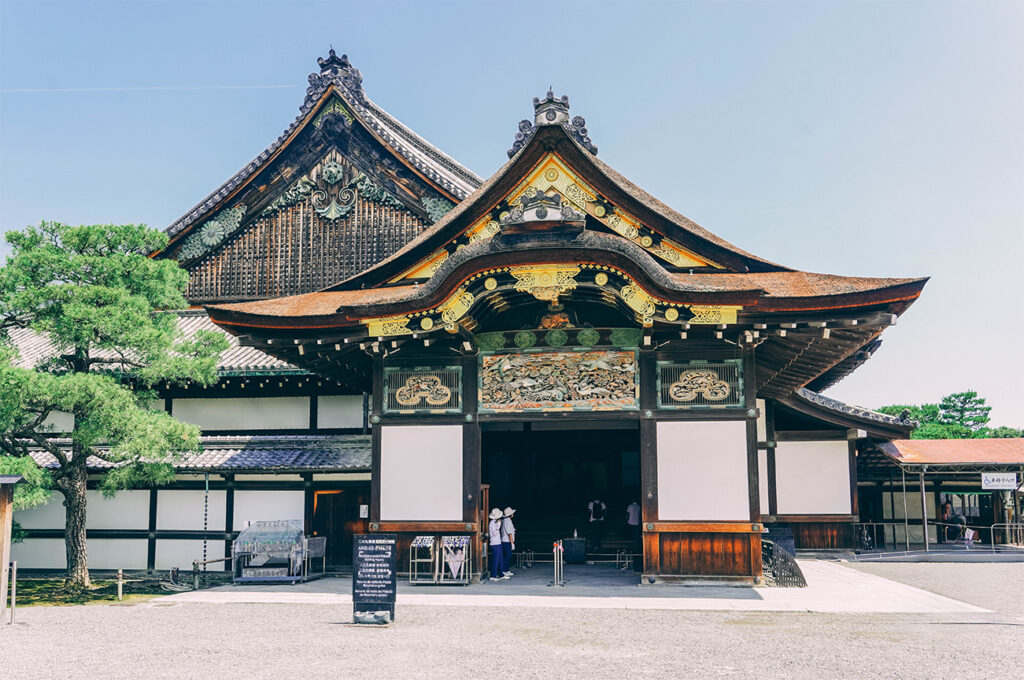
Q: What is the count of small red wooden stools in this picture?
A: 0